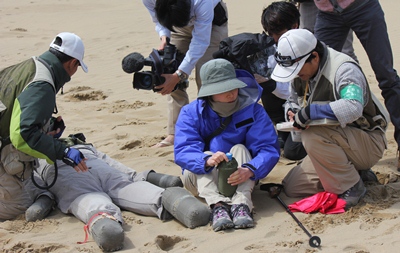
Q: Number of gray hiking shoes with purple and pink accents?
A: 2